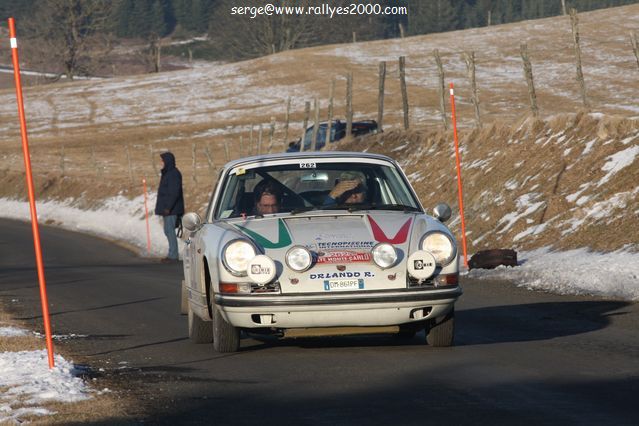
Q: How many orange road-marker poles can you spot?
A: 3